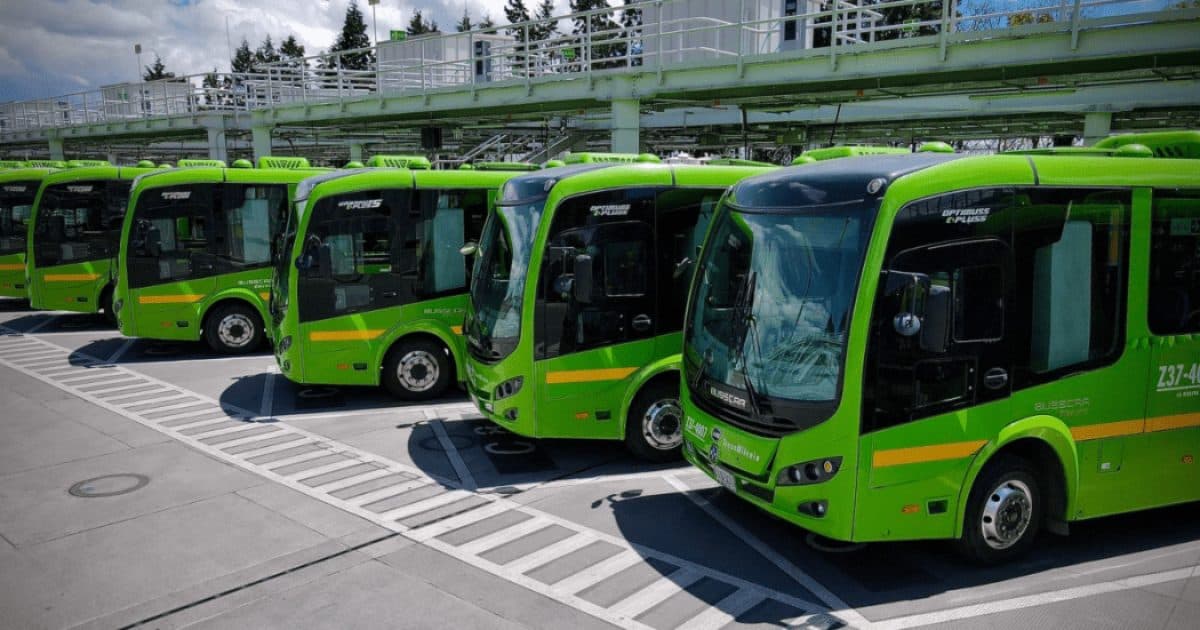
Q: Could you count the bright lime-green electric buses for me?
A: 6